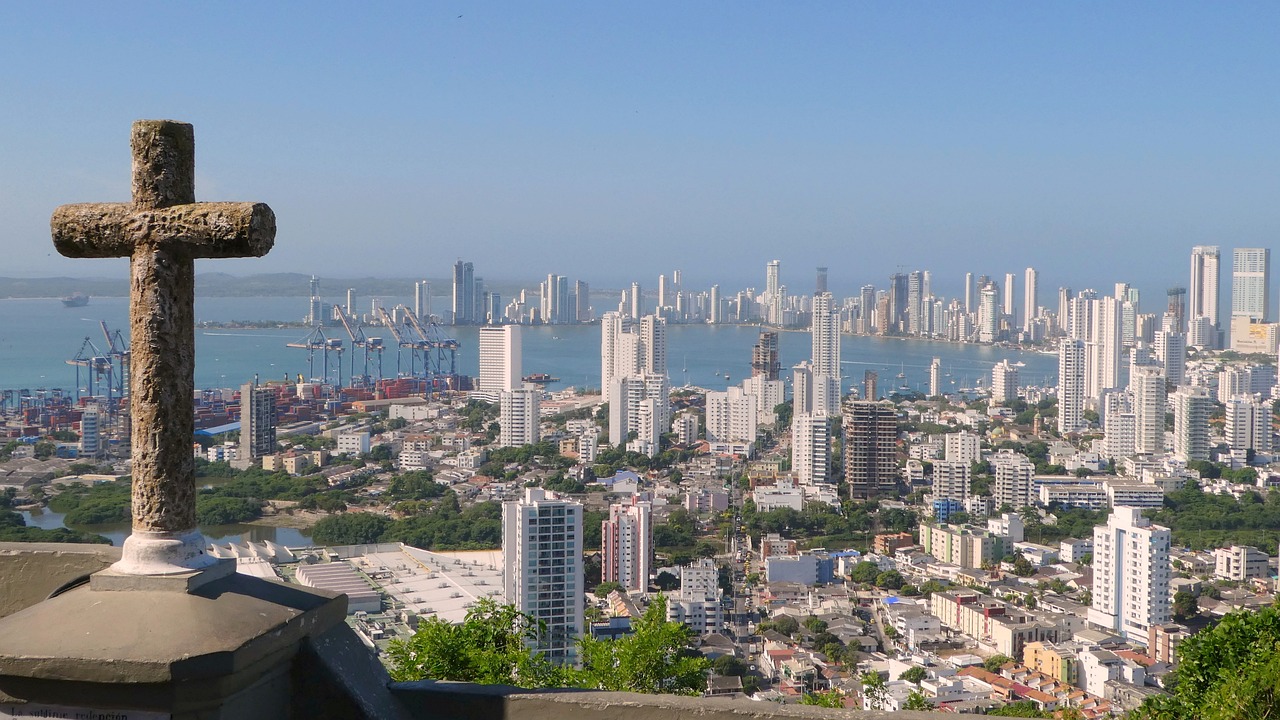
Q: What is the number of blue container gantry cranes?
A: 6